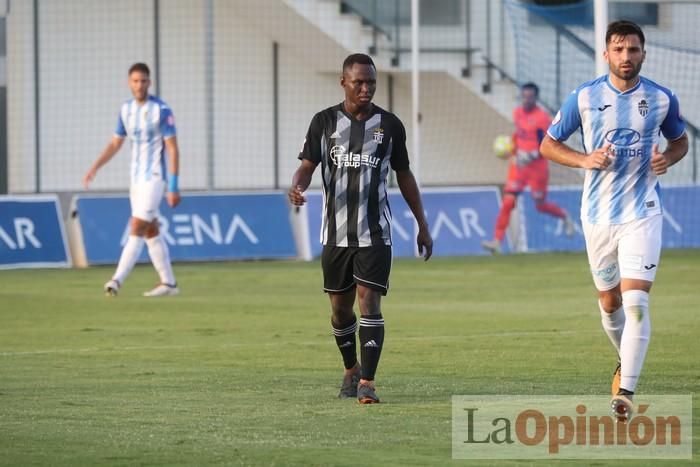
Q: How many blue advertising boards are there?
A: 4